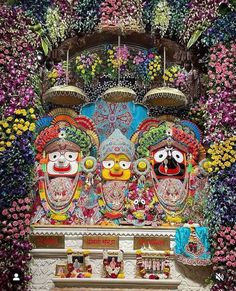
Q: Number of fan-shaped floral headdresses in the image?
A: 2